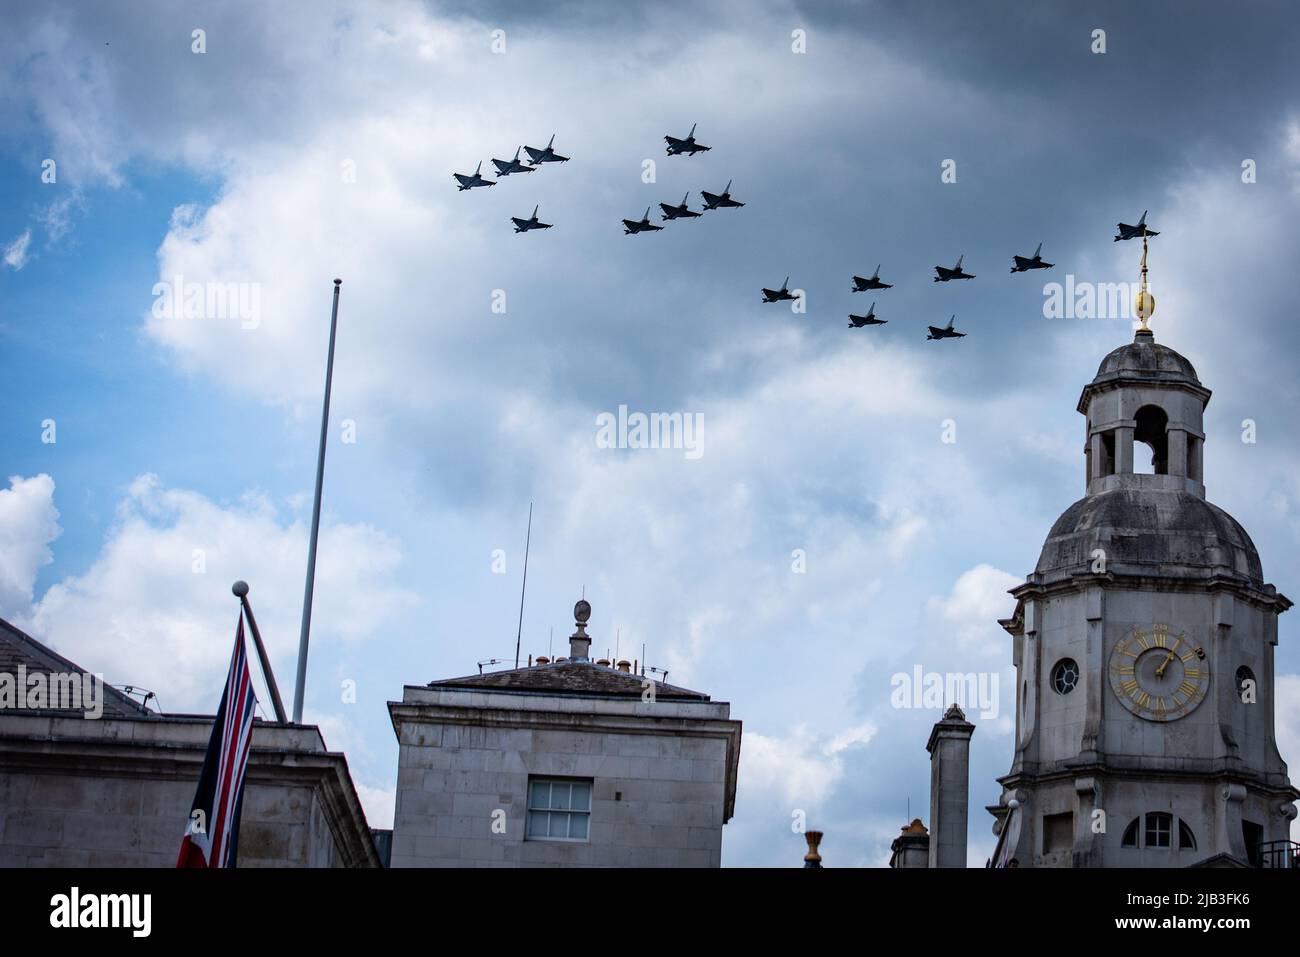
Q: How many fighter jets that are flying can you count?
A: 15